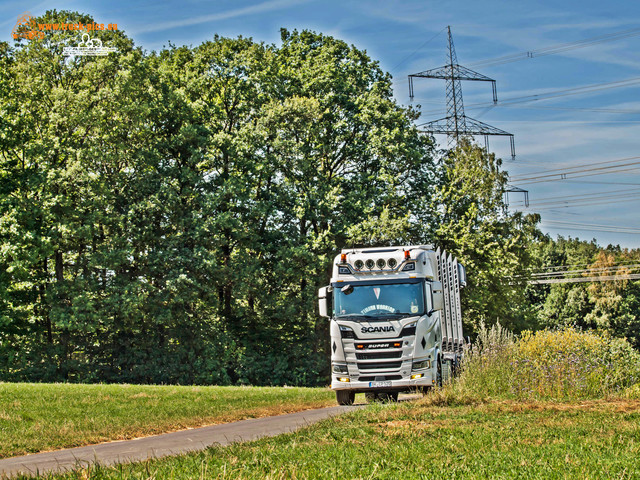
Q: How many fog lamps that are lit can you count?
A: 2